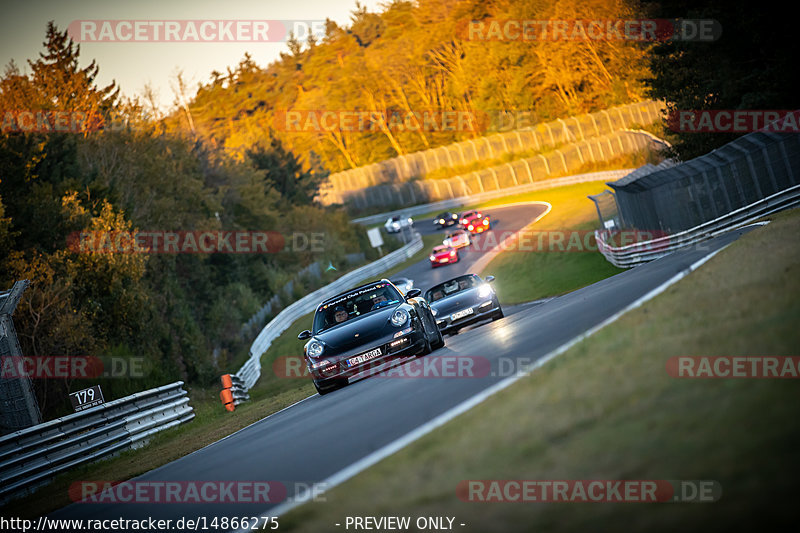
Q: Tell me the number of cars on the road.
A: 9